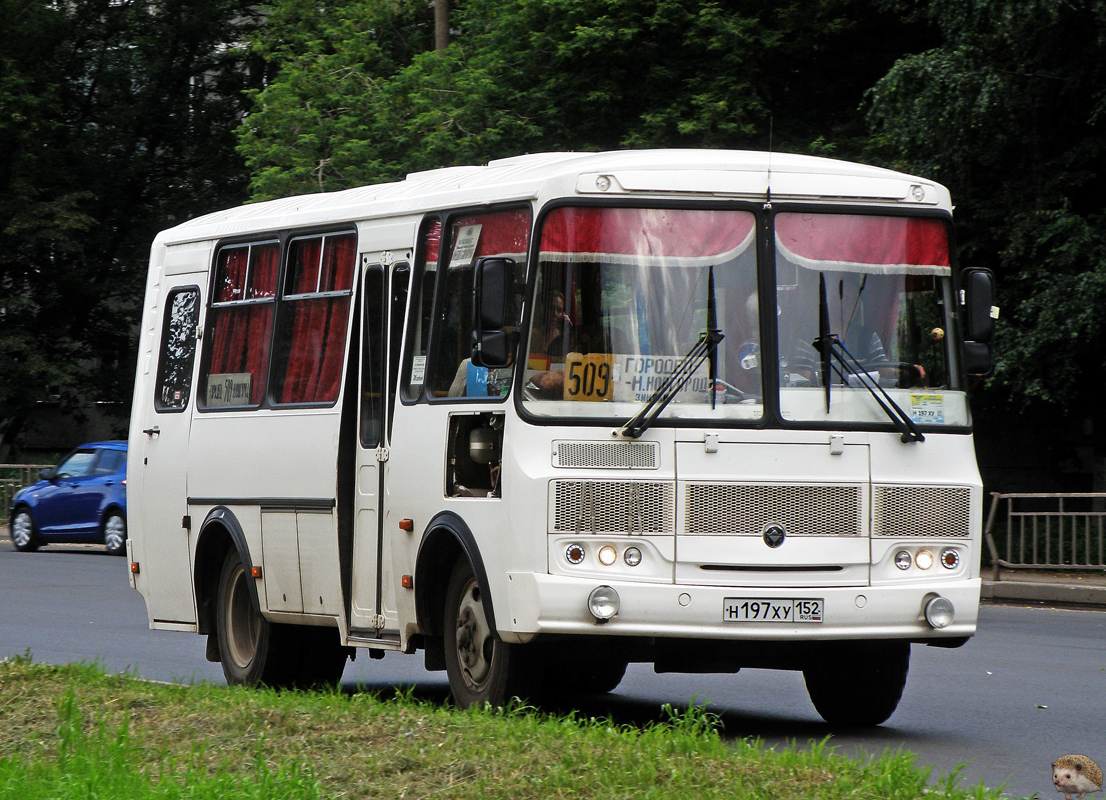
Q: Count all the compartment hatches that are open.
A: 1